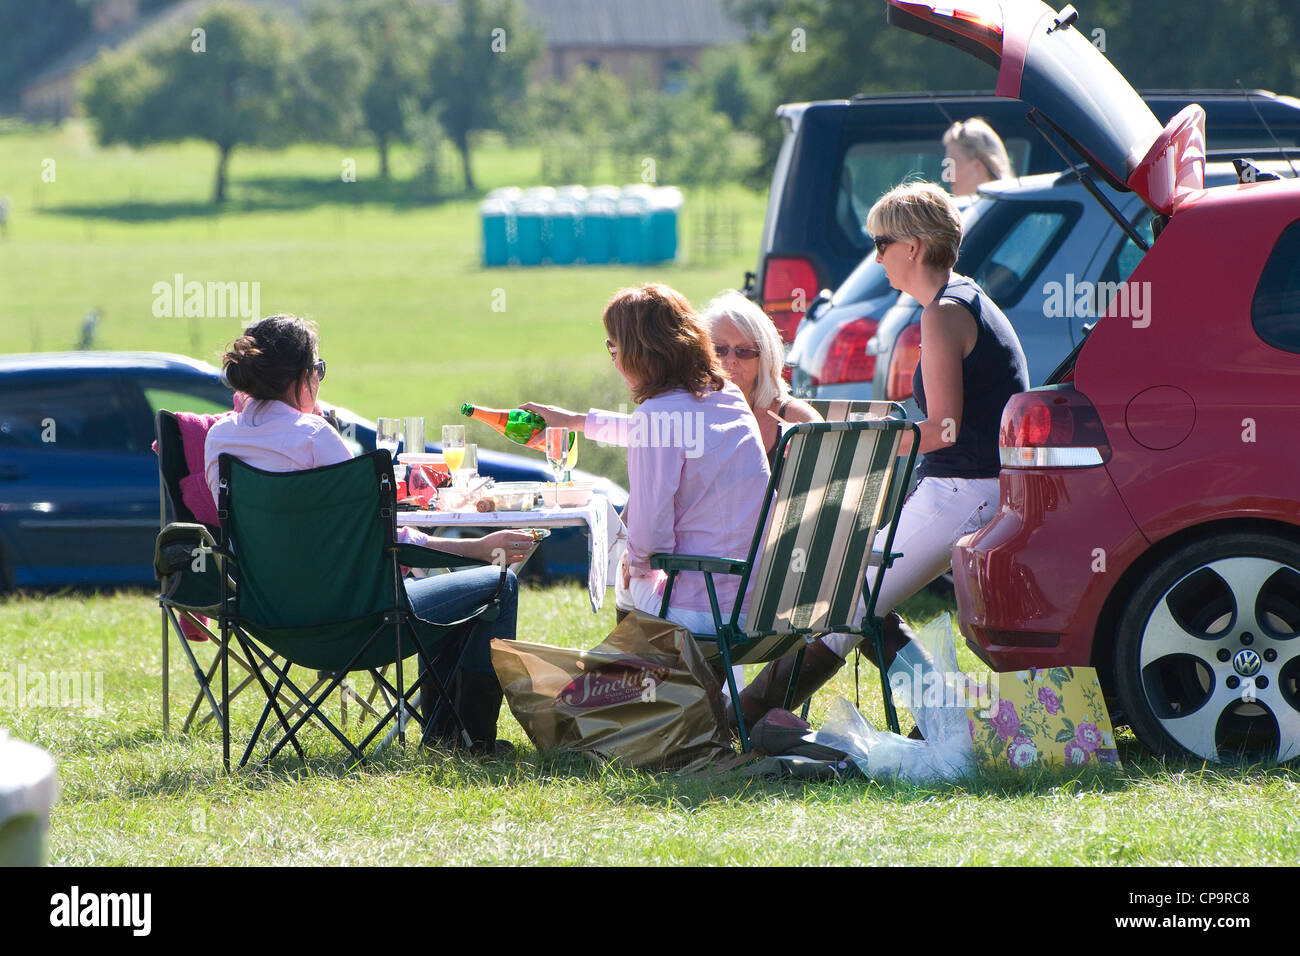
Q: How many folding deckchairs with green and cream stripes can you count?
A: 2